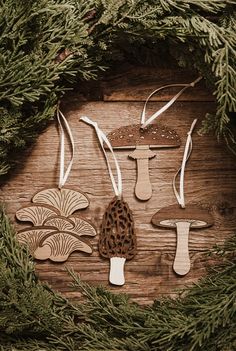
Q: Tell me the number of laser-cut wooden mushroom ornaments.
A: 4